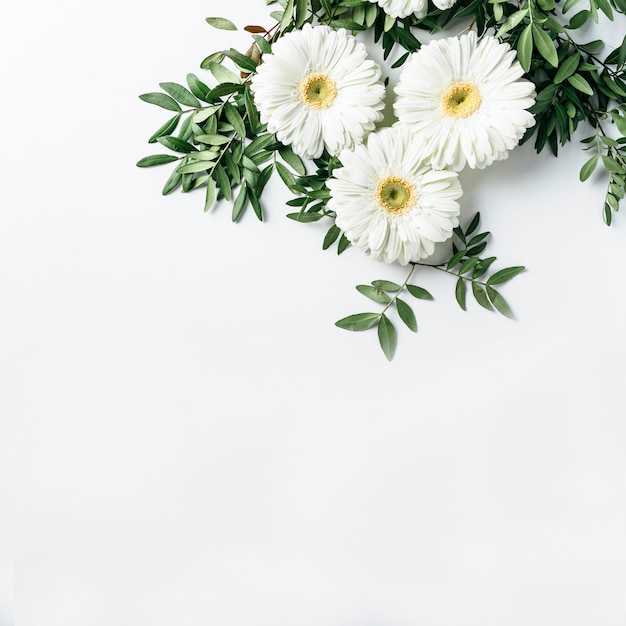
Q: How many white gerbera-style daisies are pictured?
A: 3